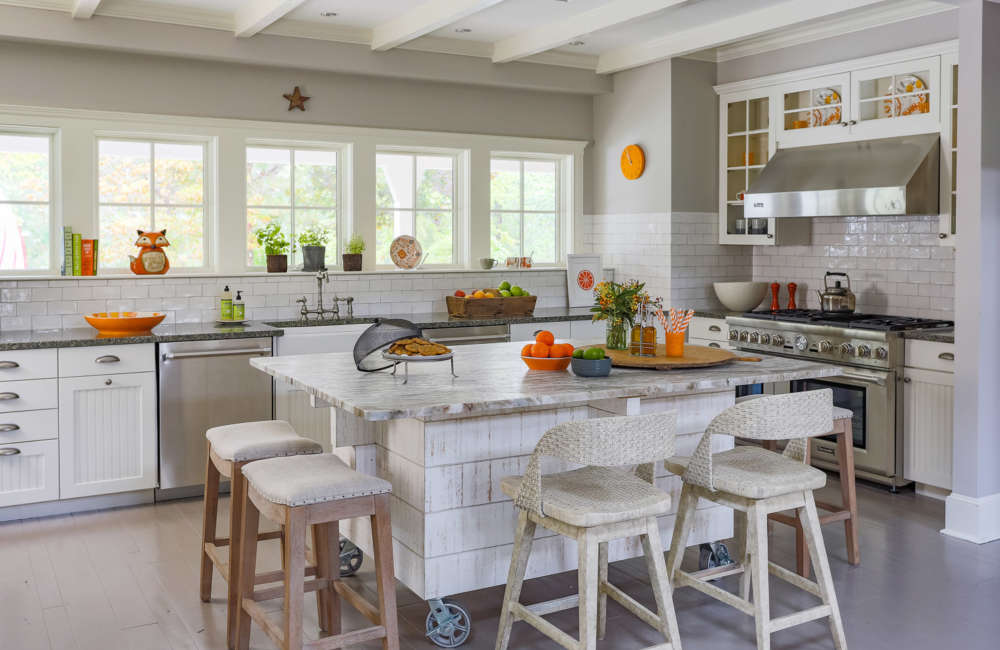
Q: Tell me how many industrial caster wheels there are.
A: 3